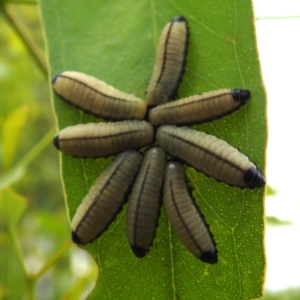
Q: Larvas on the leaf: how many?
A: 8